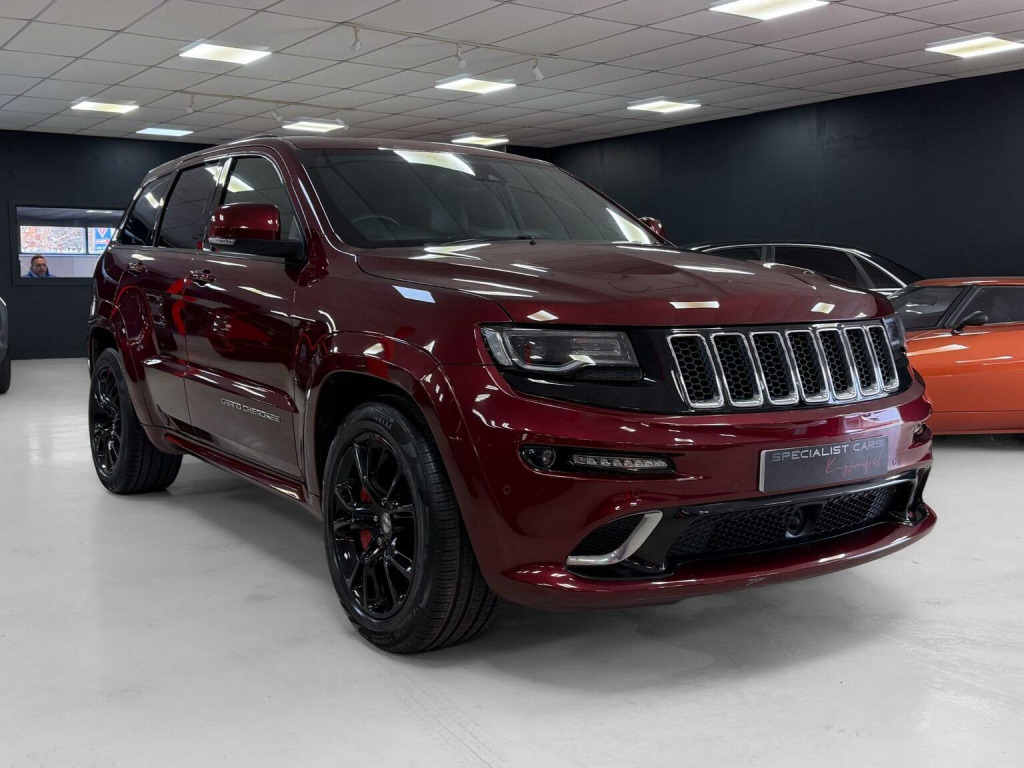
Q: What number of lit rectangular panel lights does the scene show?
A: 9